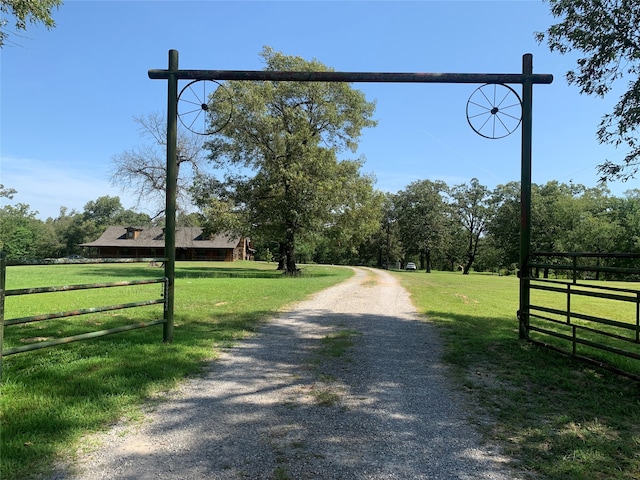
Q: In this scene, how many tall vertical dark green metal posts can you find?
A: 2